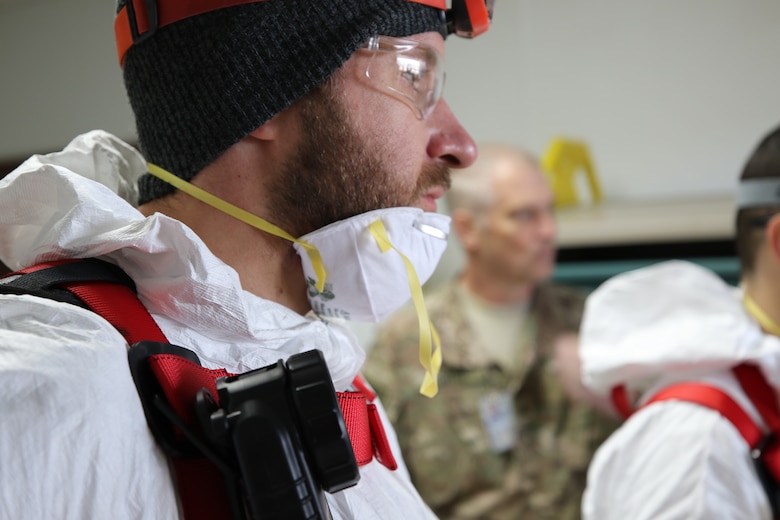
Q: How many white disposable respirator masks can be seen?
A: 1